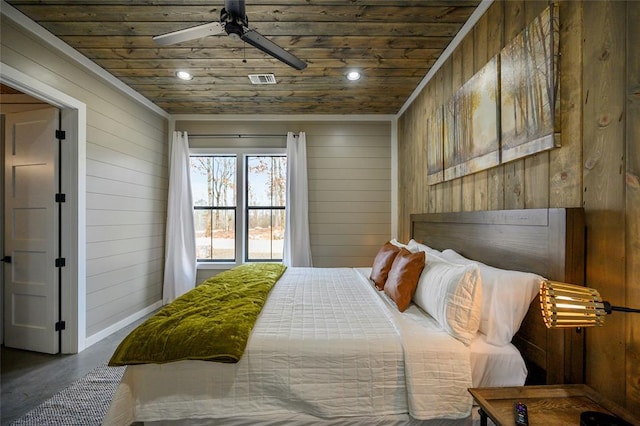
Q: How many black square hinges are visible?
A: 4